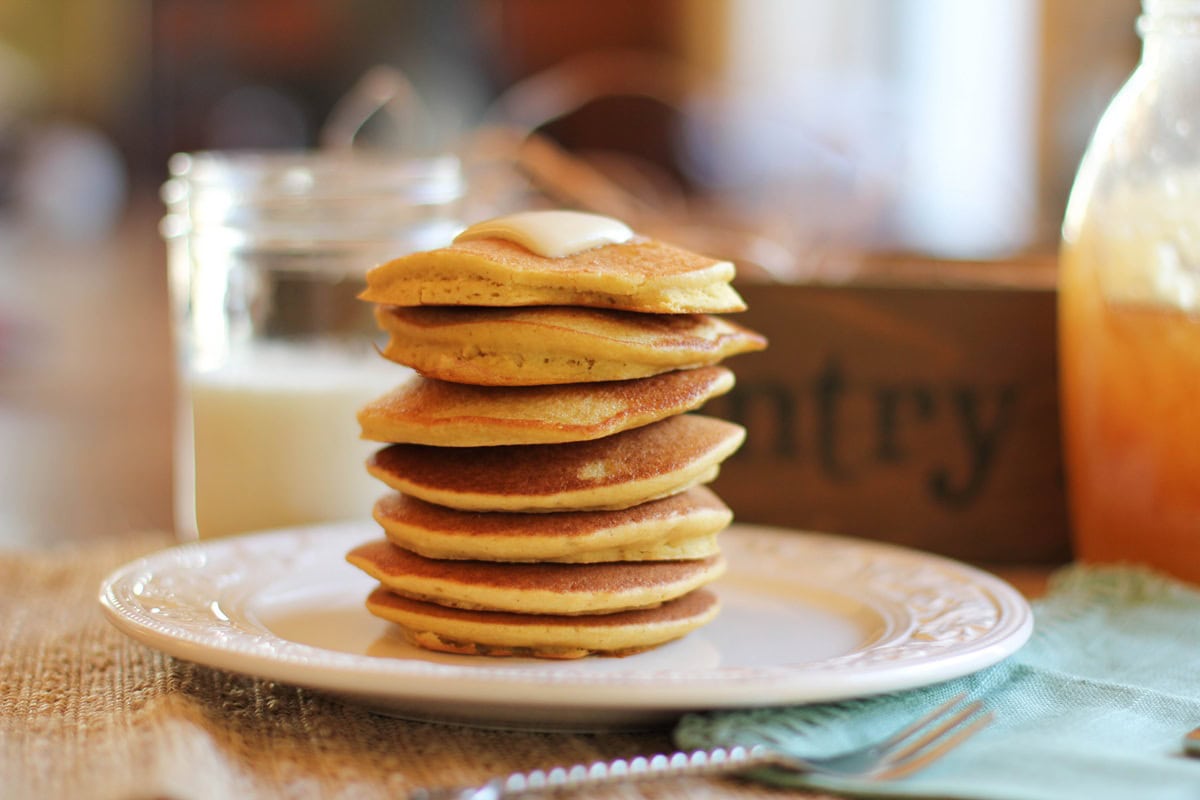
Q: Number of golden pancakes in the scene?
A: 7